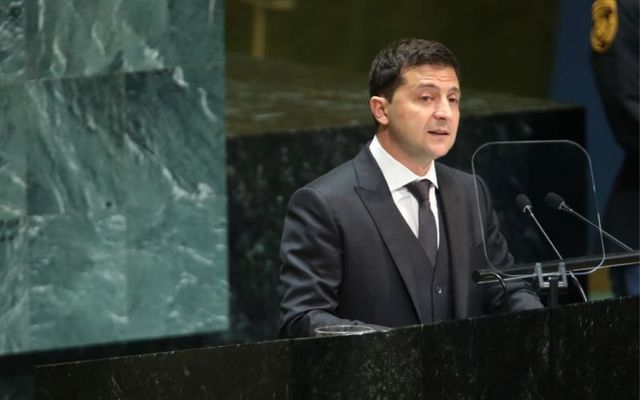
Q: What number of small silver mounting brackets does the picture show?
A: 2